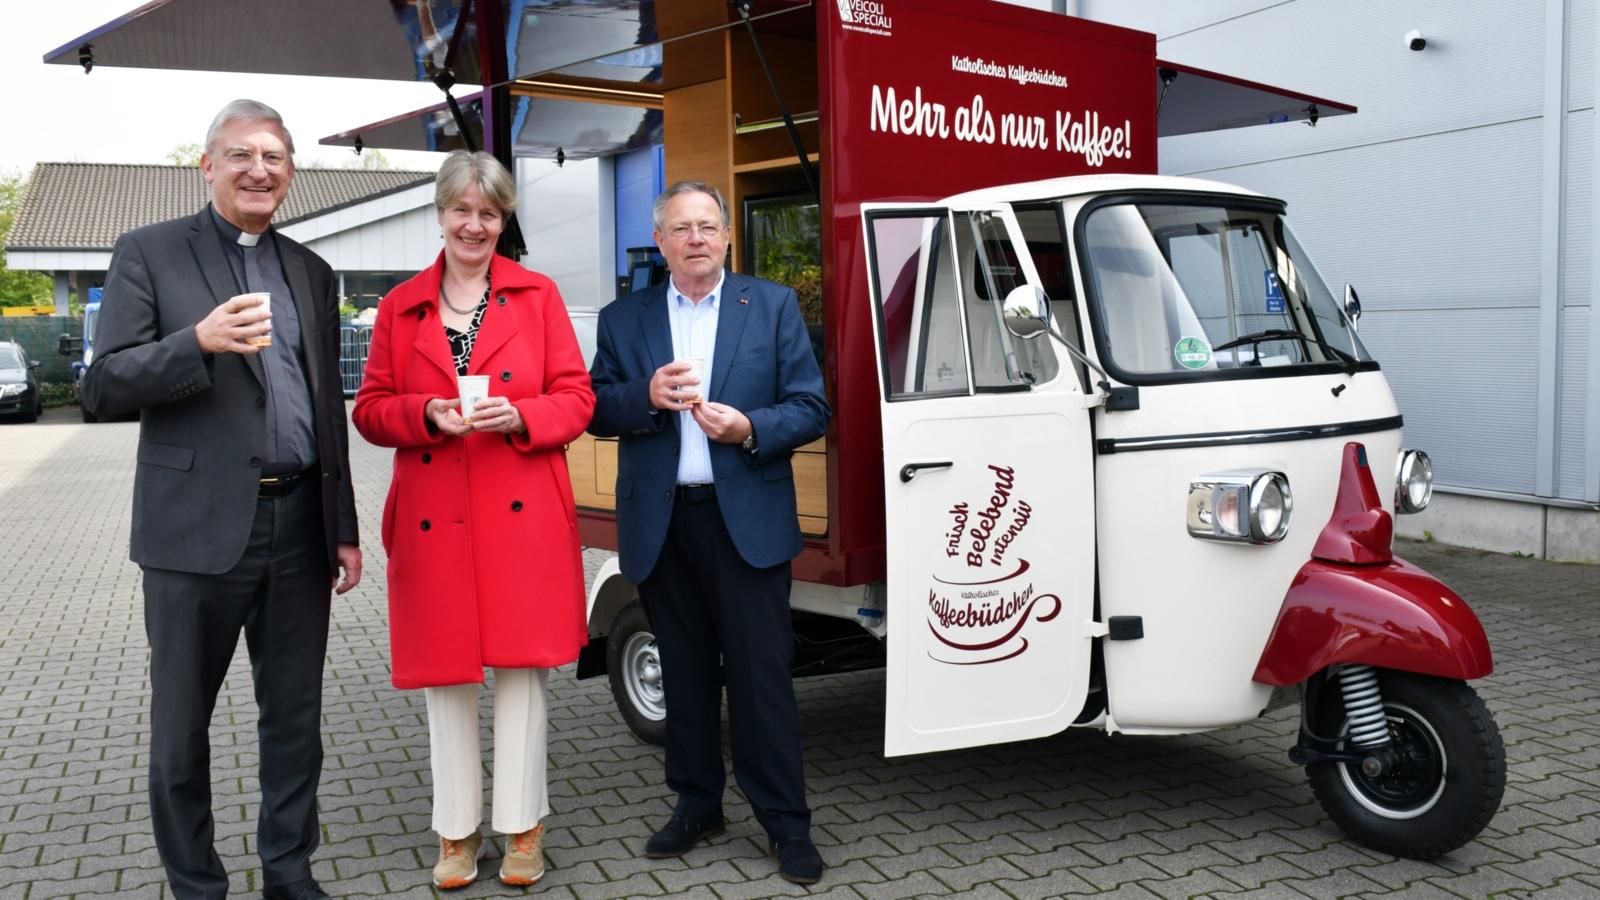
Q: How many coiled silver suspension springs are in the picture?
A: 1